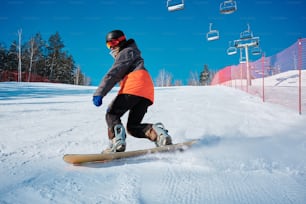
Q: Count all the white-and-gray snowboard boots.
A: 2